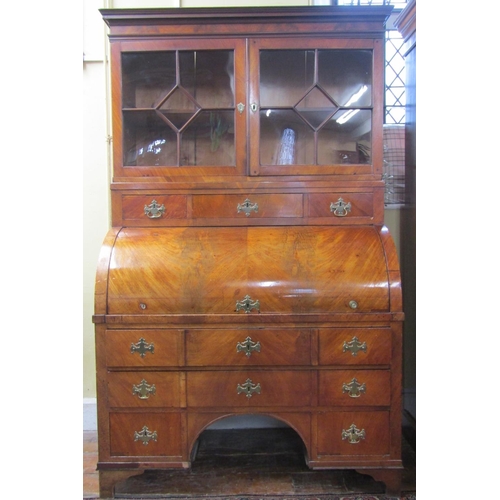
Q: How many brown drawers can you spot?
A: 11